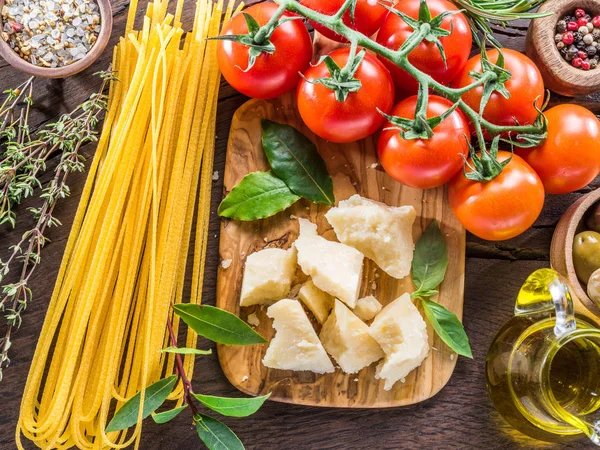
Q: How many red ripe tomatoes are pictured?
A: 8